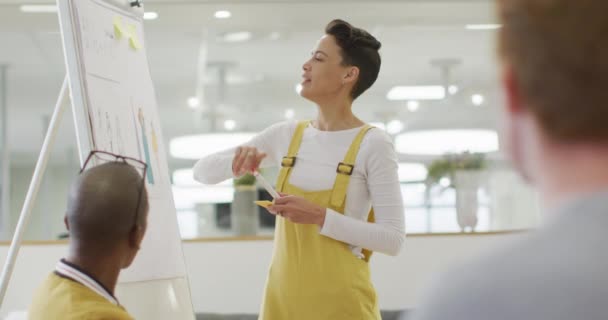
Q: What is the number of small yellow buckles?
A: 2